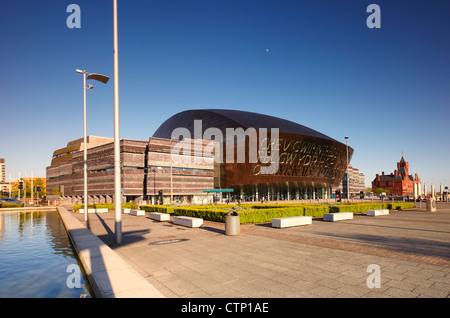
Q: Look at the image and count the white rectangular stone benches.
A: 8